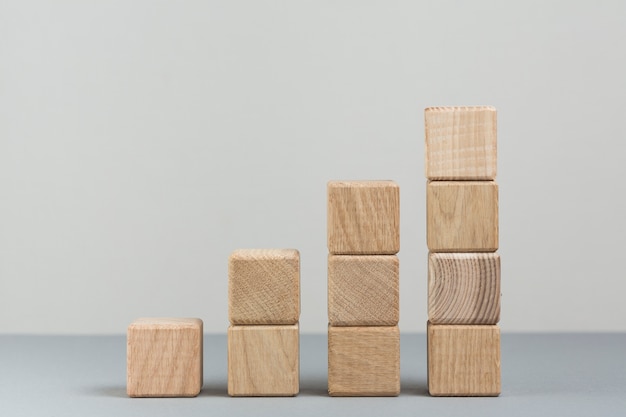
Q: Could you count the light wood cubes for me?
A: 10